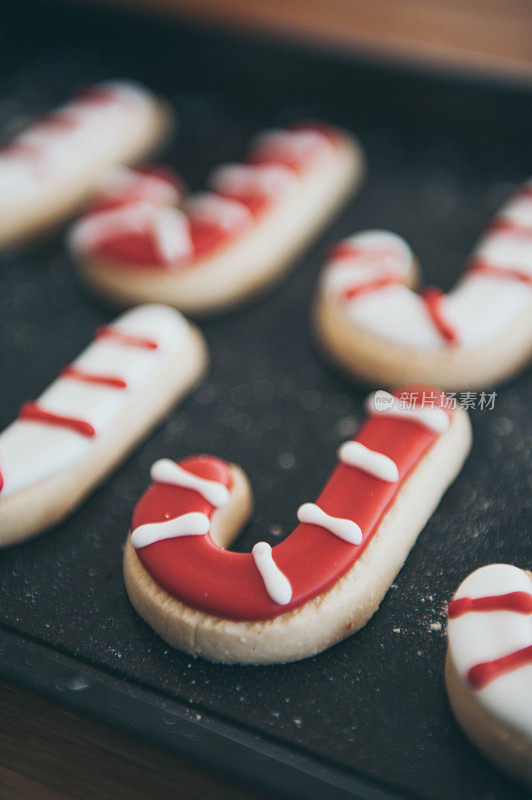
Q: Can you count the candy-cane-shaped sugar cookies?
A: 6